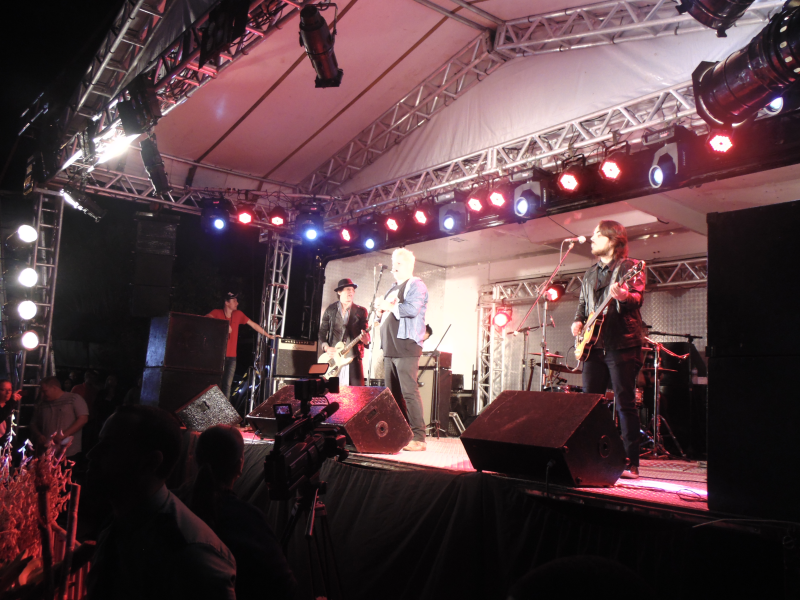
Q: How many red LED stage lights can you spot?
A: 12